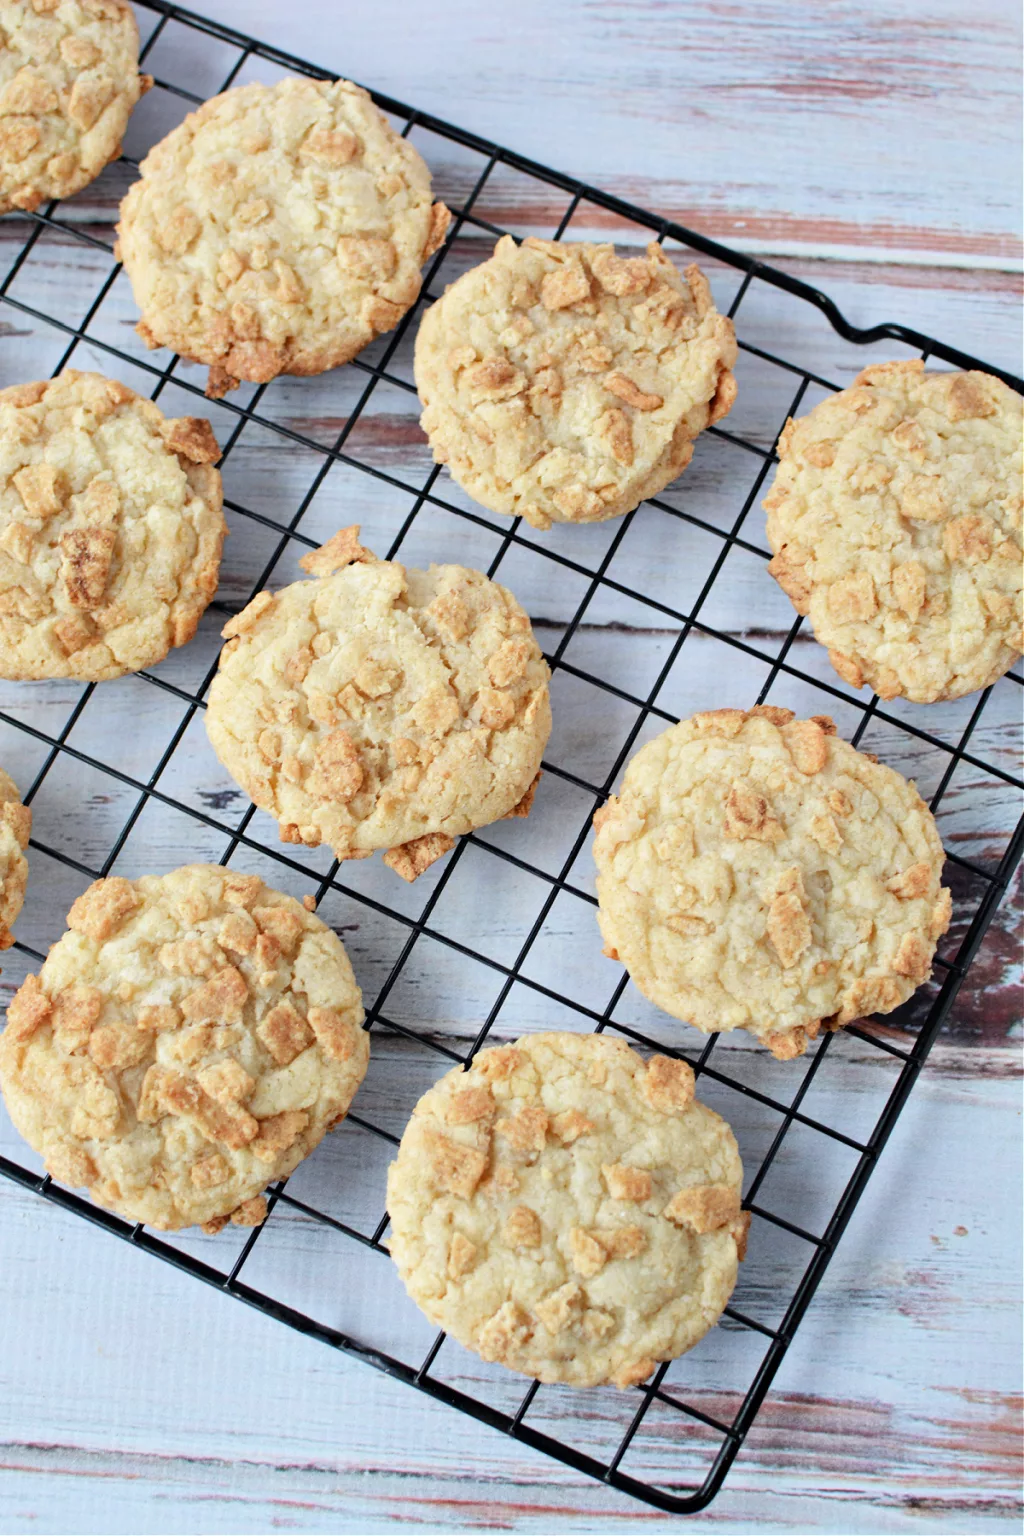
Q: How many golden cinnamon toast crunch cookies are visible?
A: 10